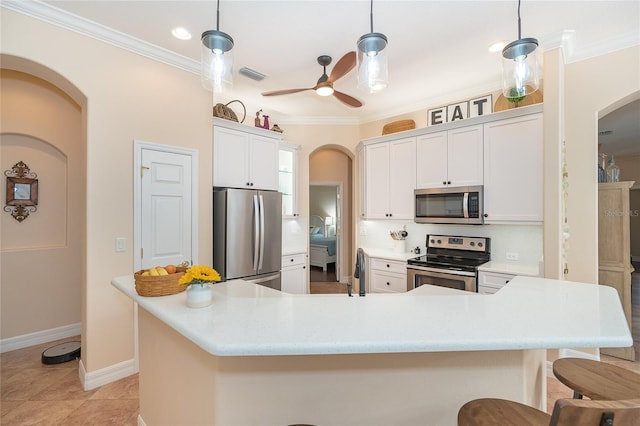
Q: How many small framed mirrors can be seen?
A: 1